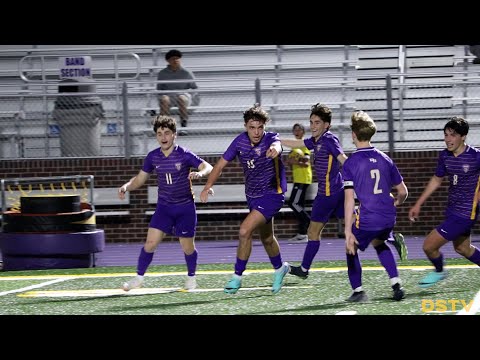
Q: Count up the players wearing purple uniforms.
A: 5